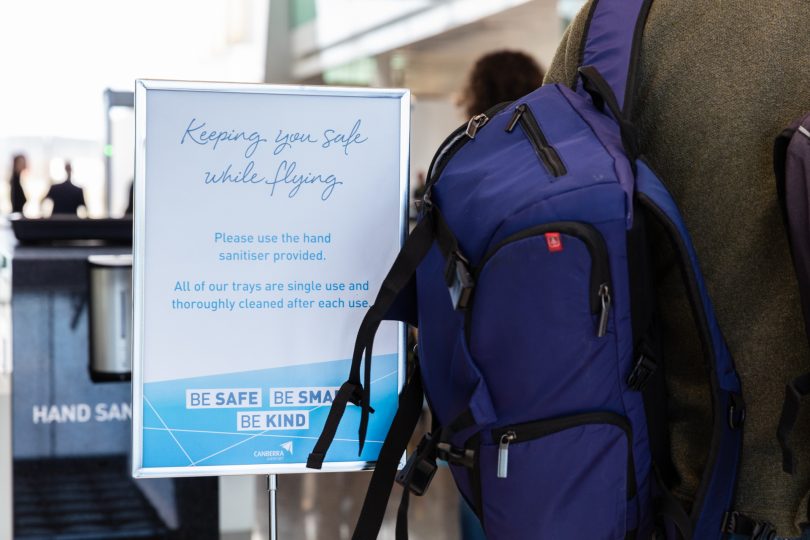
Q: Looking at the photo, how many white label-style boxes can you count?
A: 3